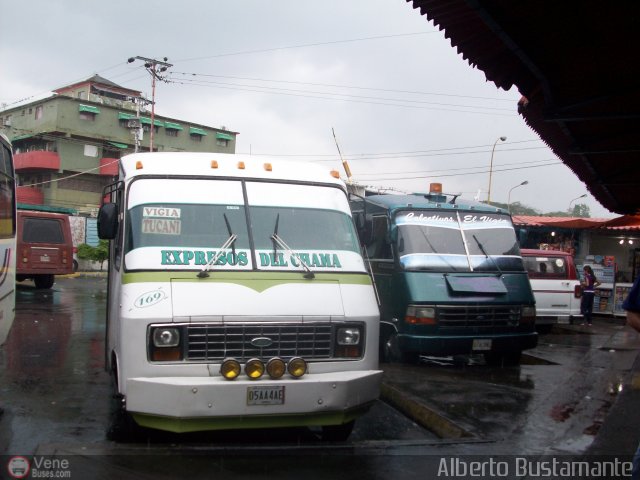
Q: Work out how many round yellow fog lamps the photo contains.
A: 4